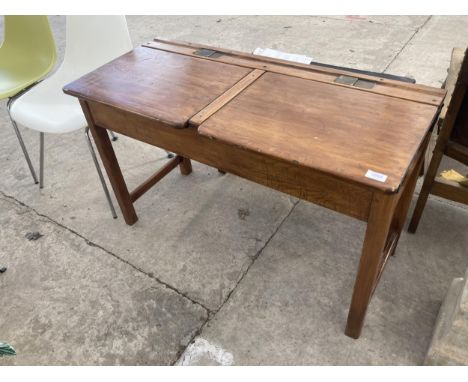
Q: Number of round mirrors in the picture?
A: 0